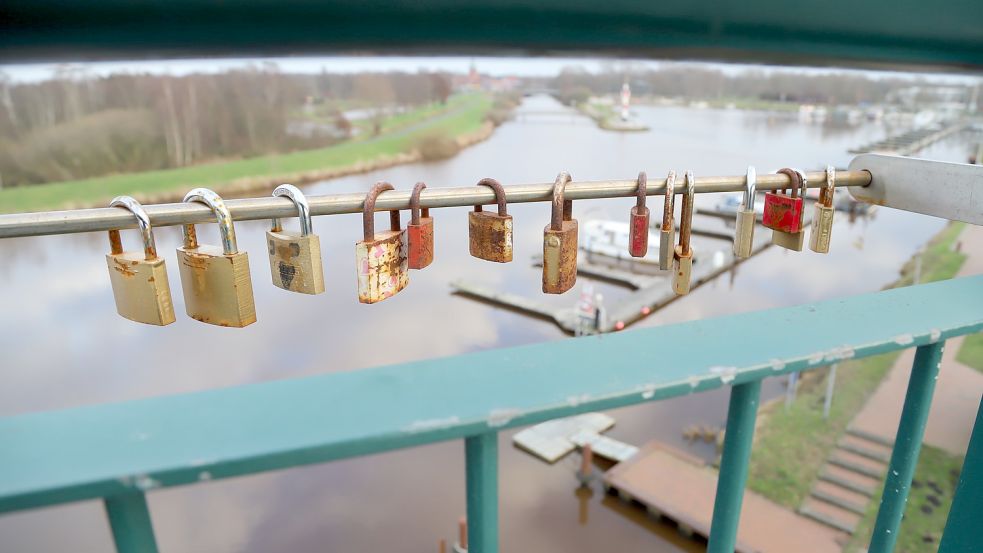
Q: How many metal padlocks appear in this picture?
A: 14